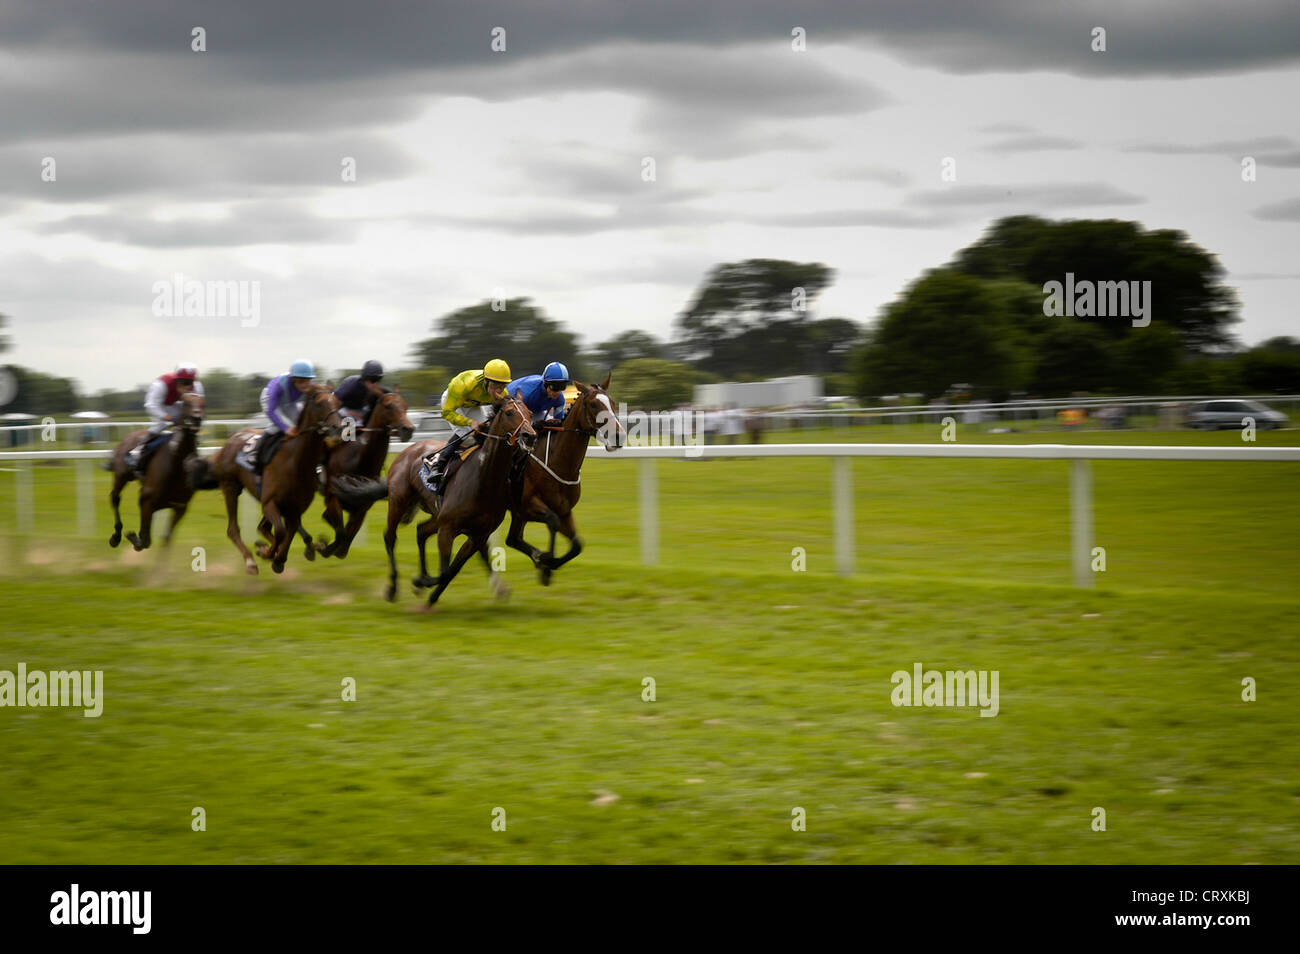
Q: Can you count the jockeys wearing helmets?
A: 5